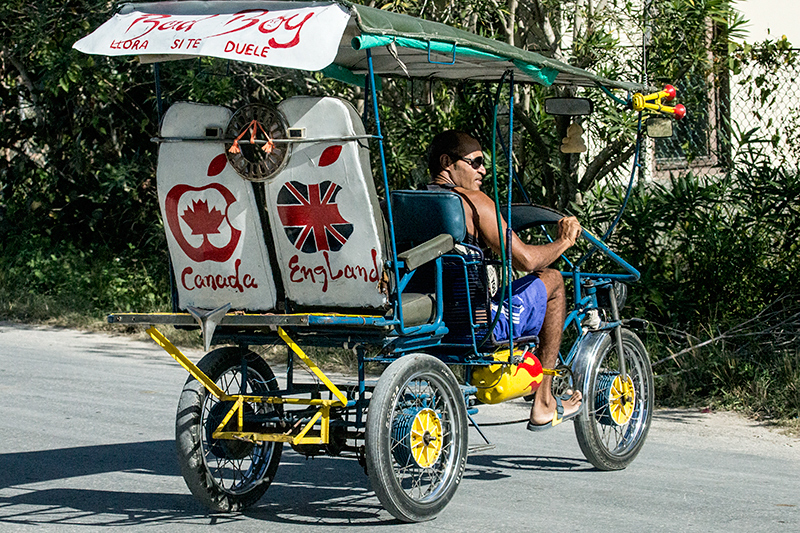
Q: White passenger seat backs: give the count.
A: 2